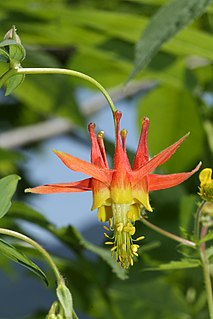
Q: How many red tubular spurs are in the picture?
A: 5